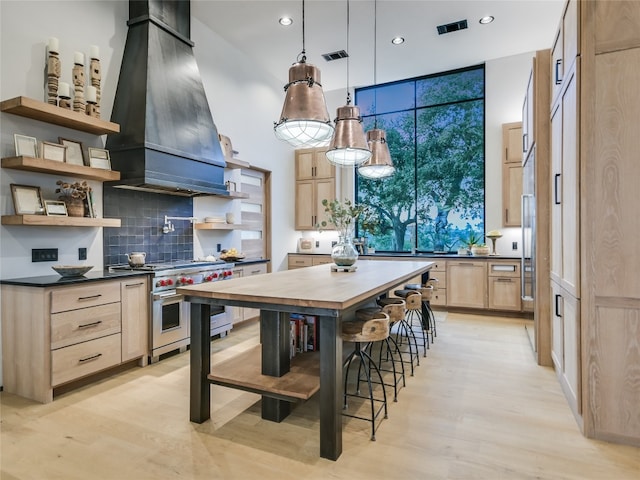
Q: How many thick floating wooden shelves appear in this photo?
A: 6